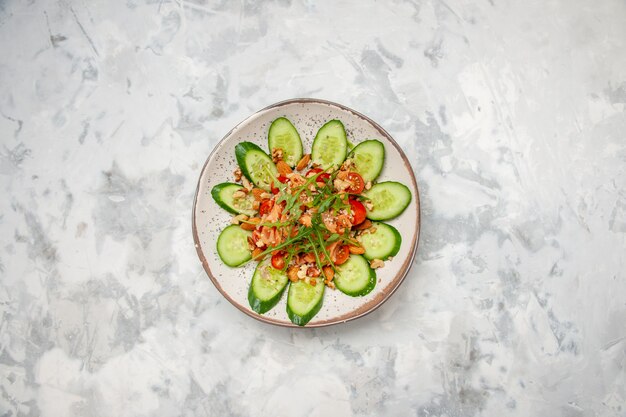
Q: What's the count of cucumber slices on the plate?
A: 11